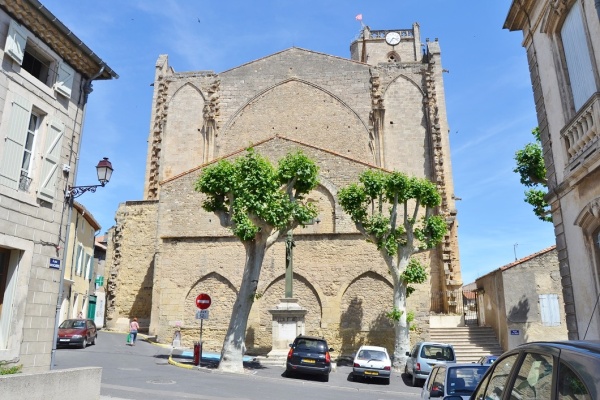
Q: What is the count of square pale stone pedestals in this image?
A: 1